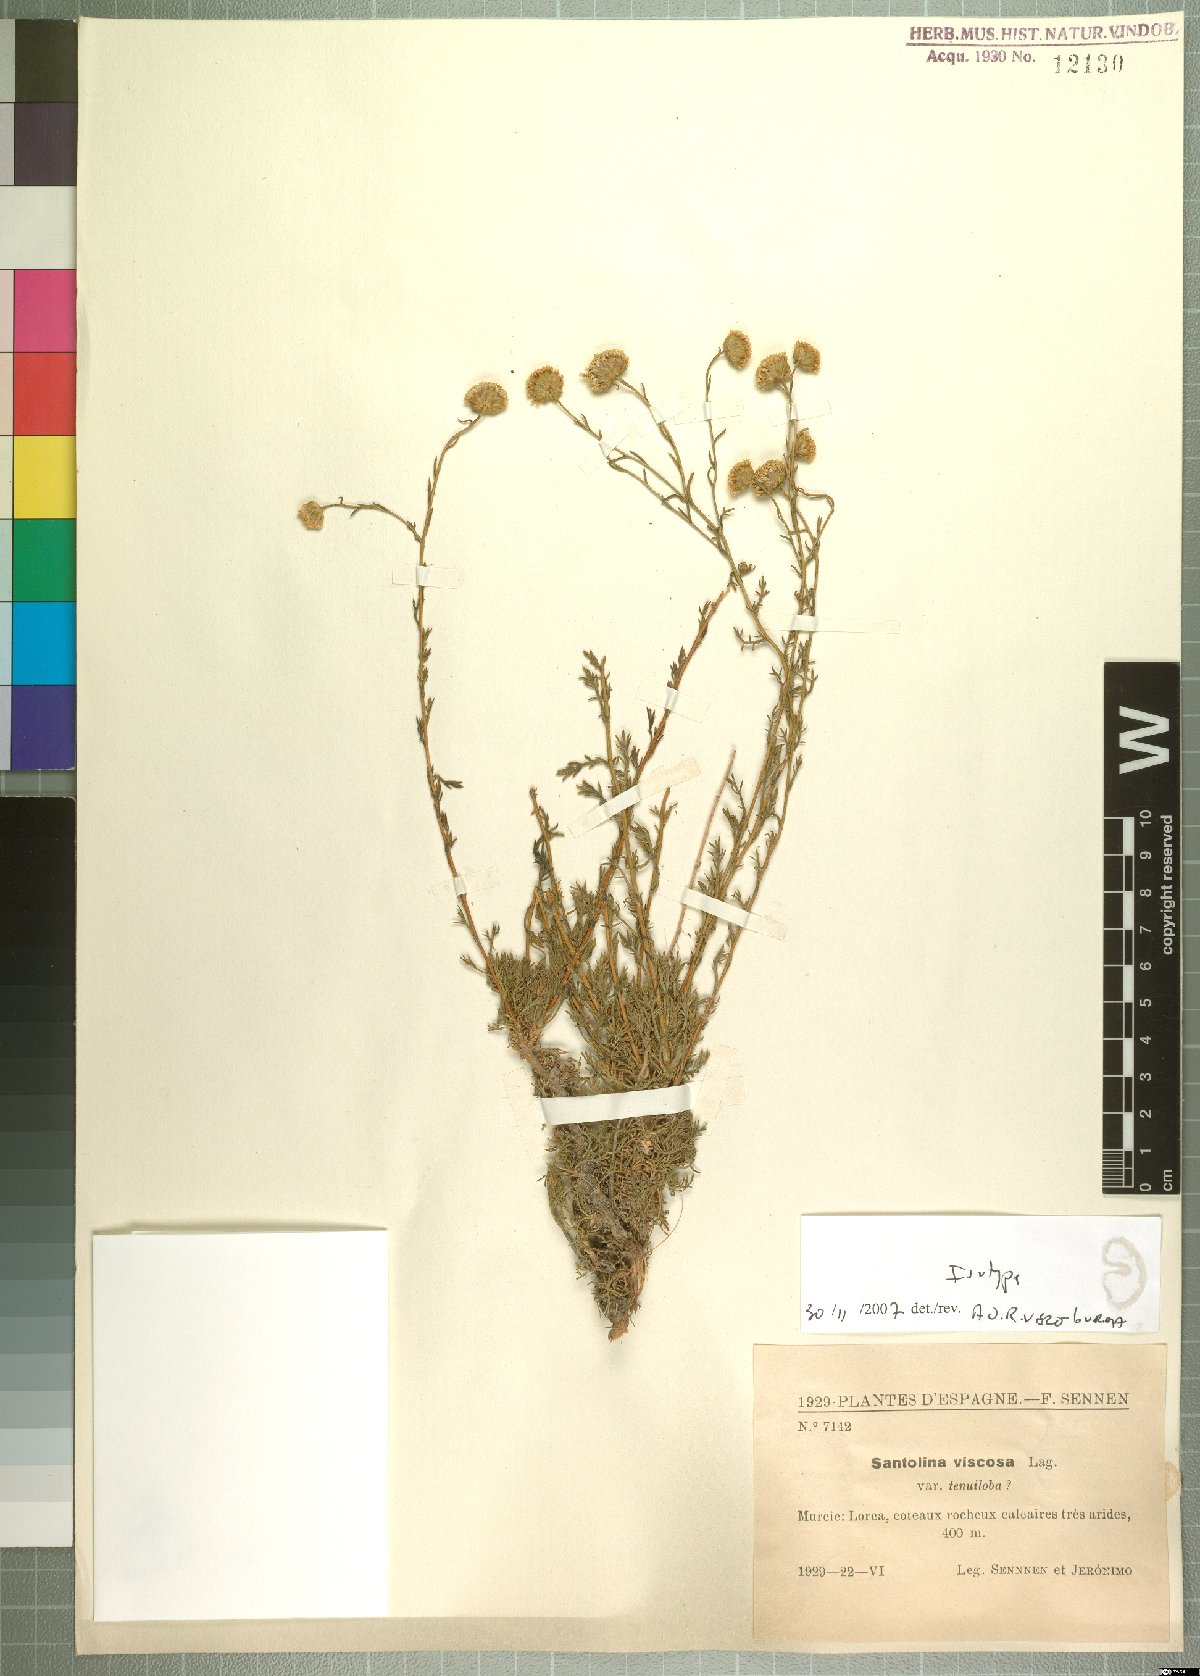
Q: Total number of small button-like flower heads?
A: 10